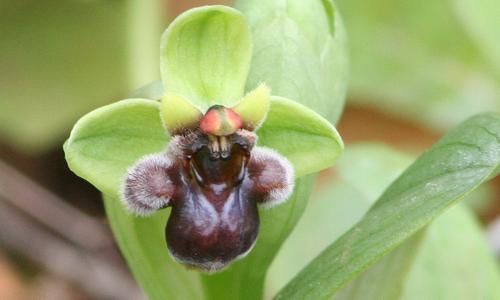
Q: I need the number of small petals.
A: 2